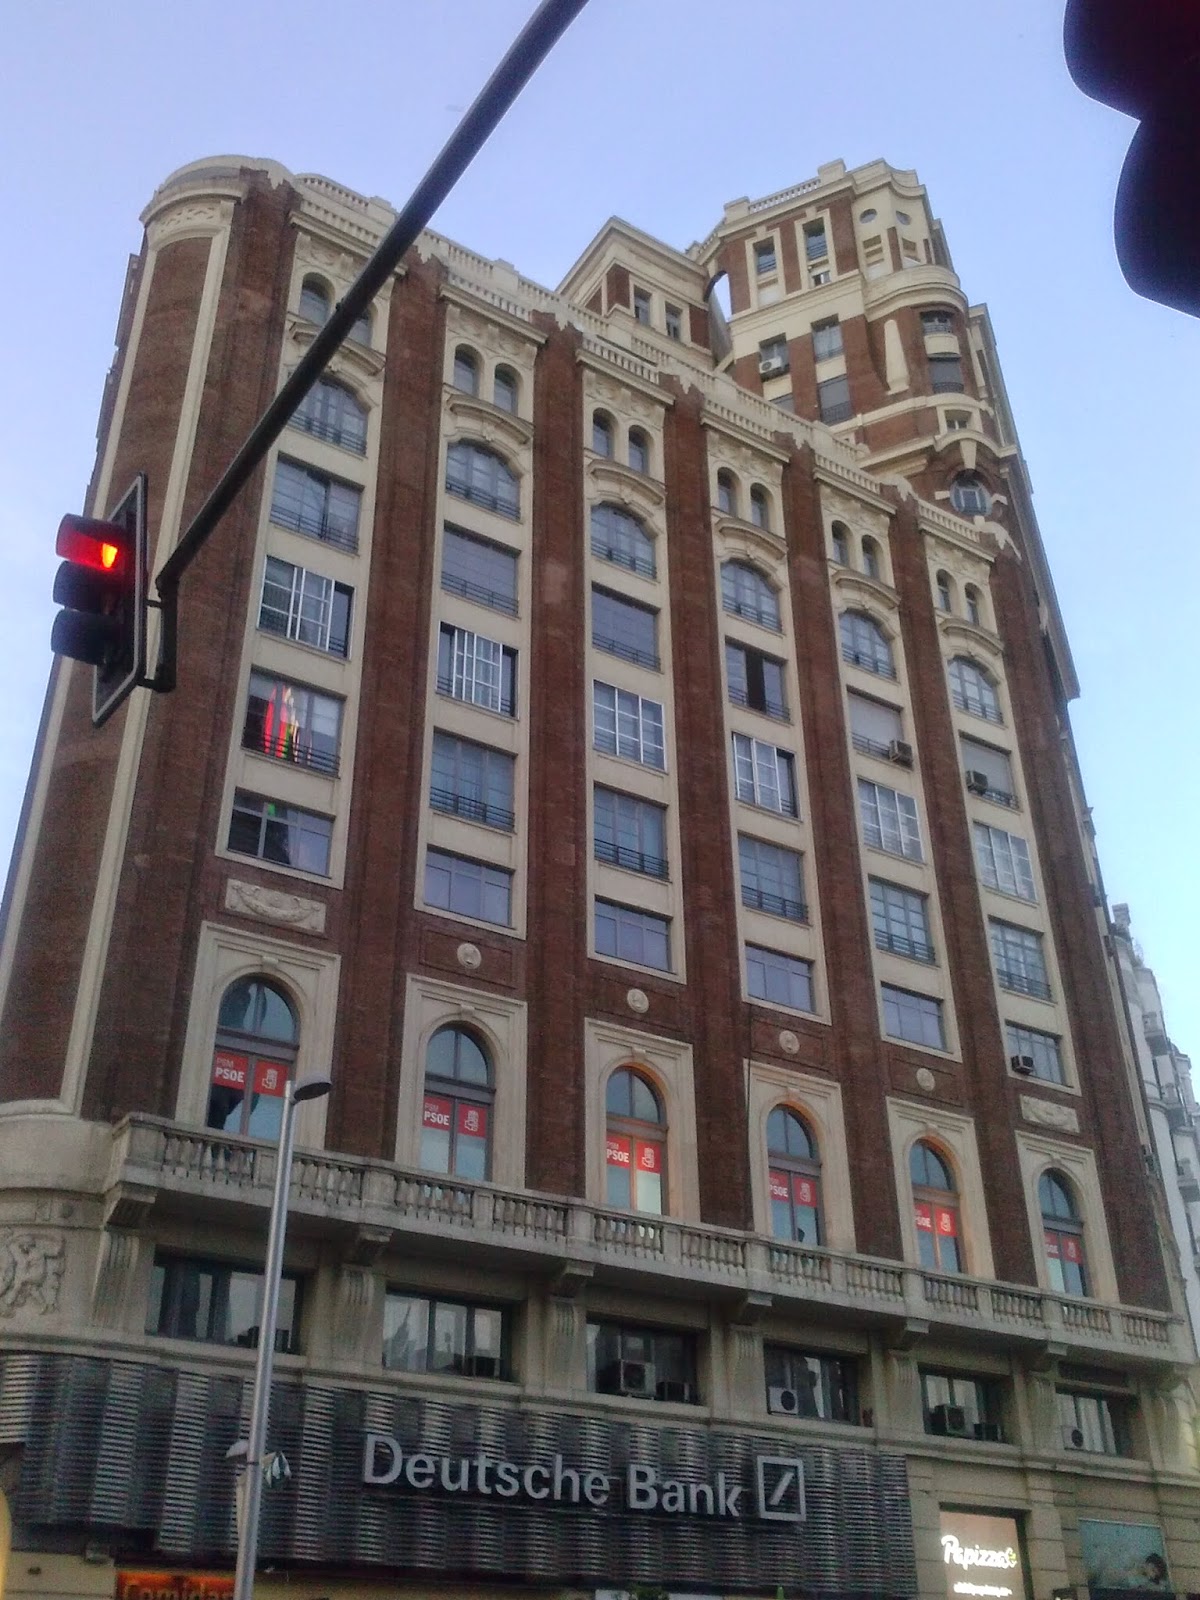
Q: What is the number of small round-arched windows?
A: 12